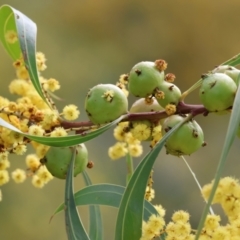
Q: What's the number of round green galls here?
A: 8